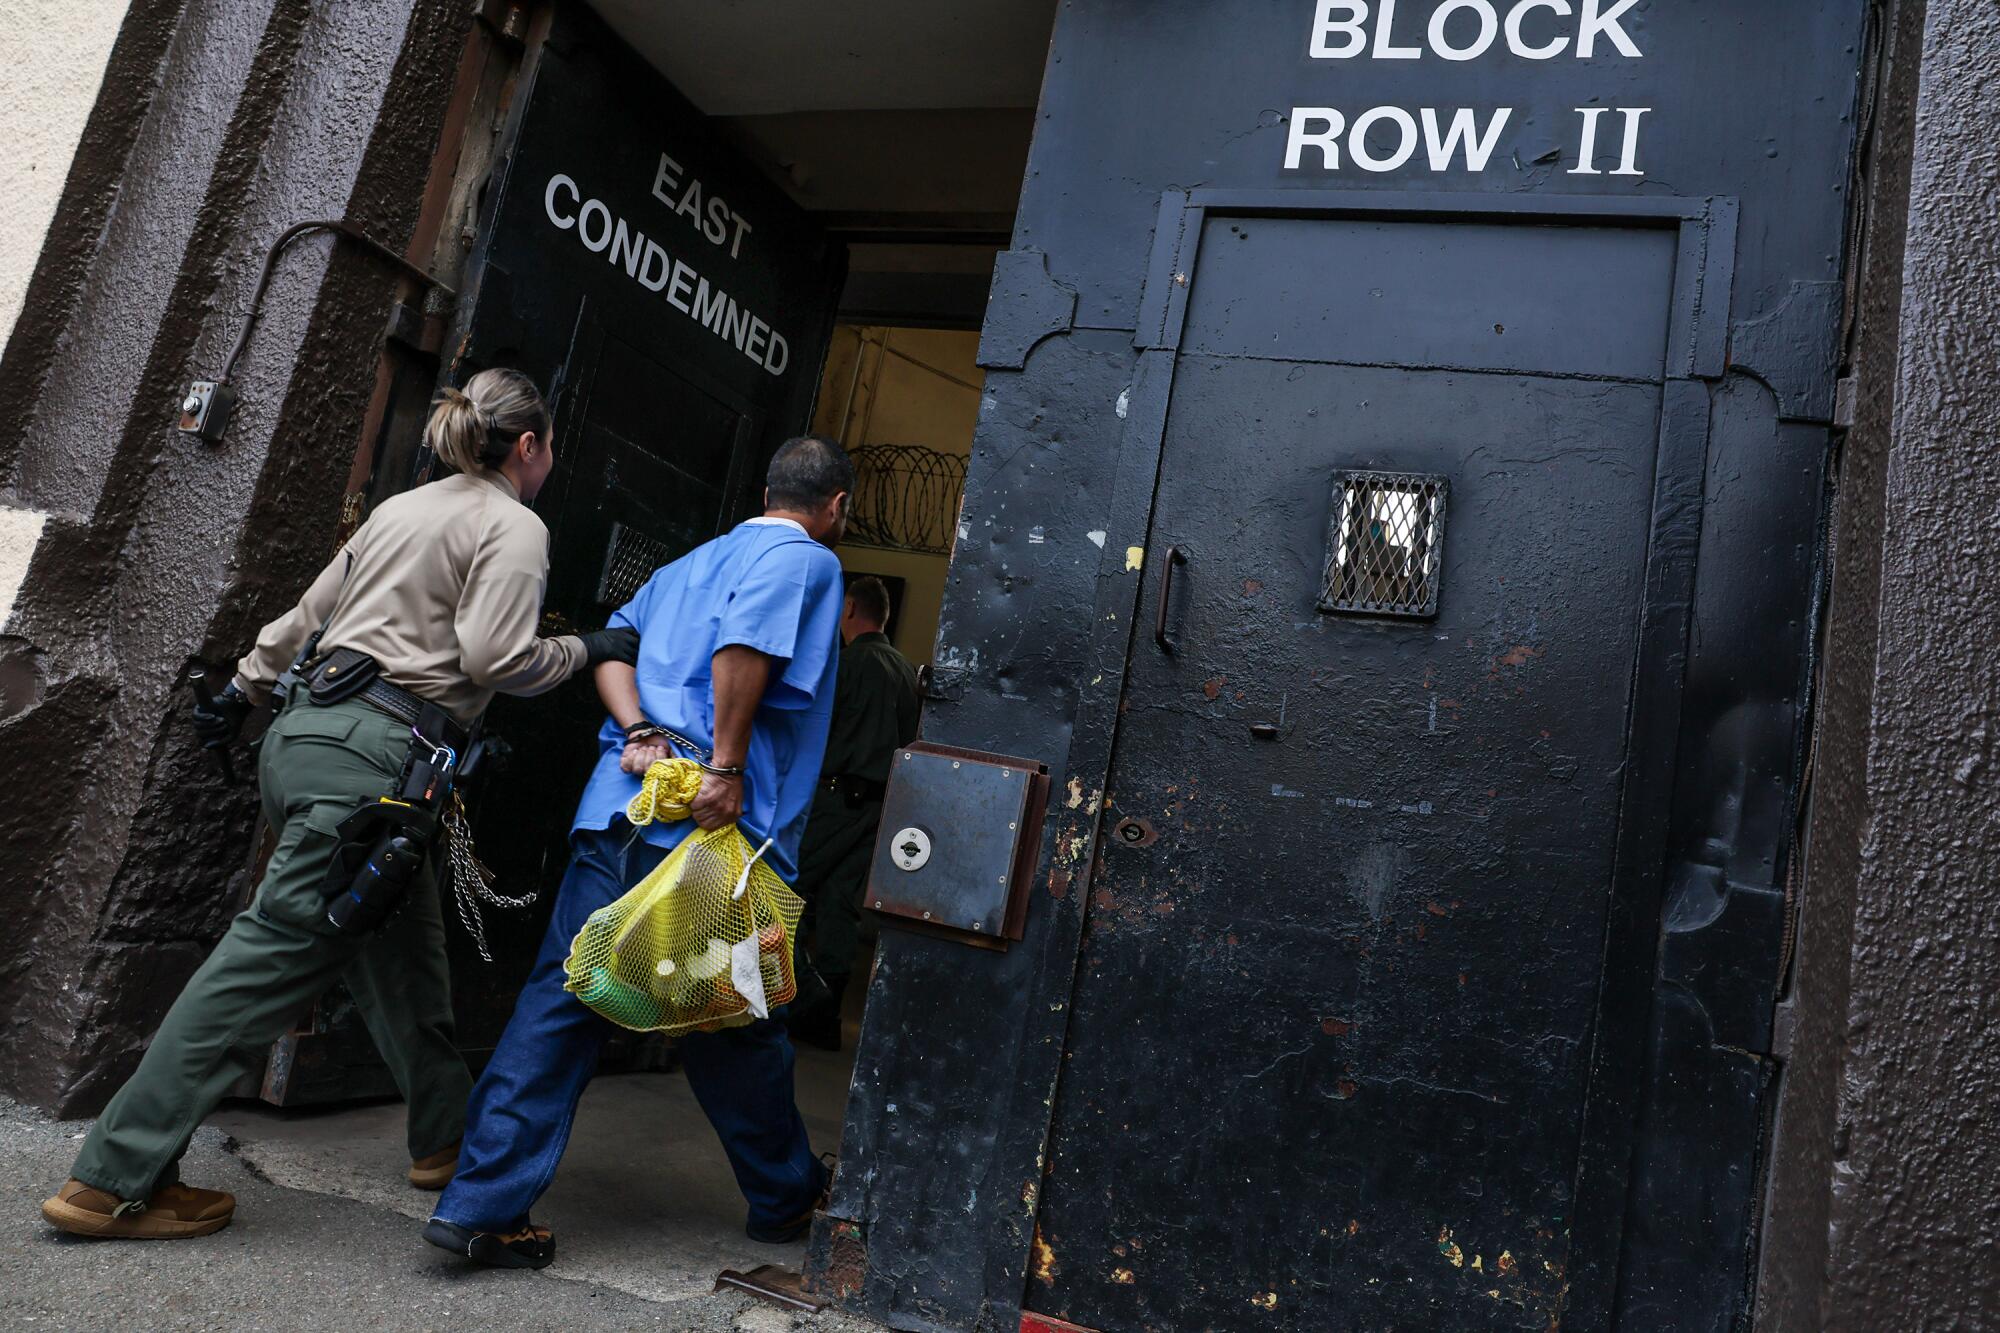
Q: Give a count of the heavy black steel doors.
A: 2